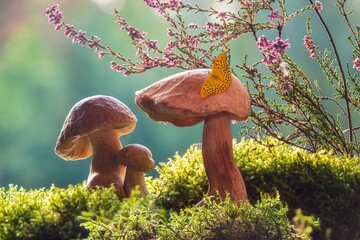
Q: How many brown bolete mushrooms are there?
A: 3